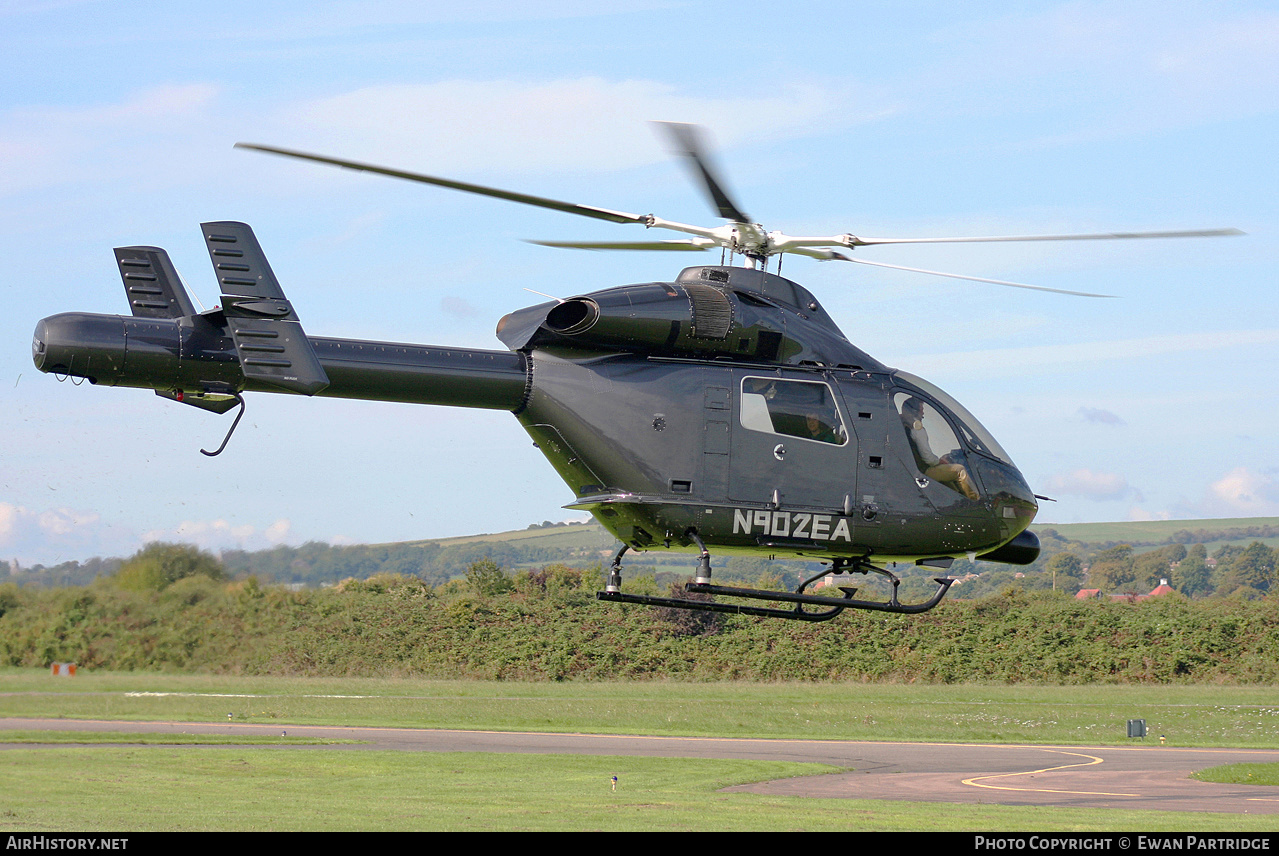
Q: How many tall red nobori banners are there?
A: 0